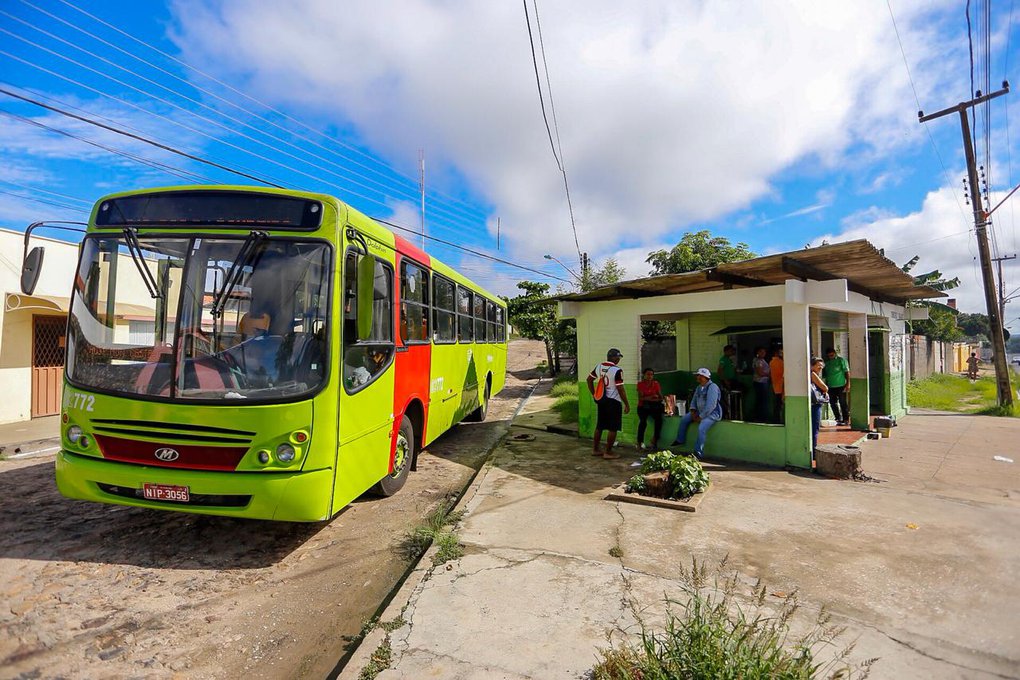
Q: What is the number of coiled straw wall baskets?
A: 0